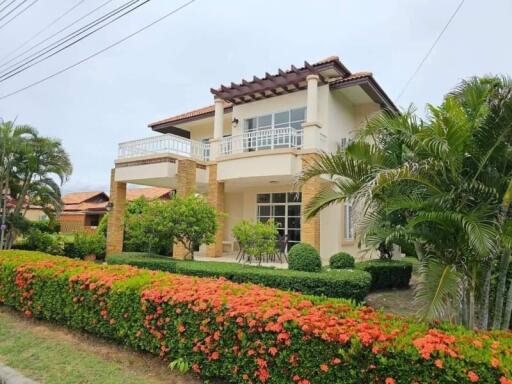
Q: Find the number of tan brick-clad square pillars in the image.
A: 4